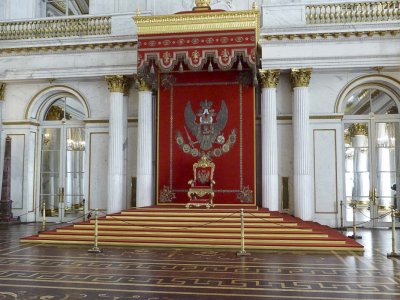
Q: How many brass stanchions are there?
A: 6